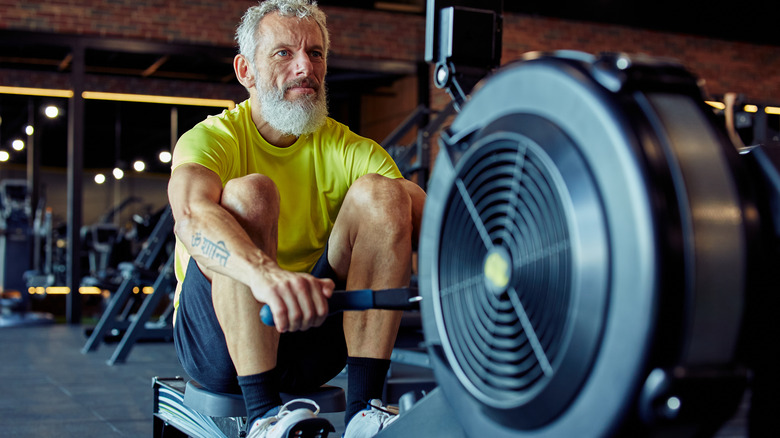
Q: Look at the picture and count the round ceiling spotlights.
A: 8